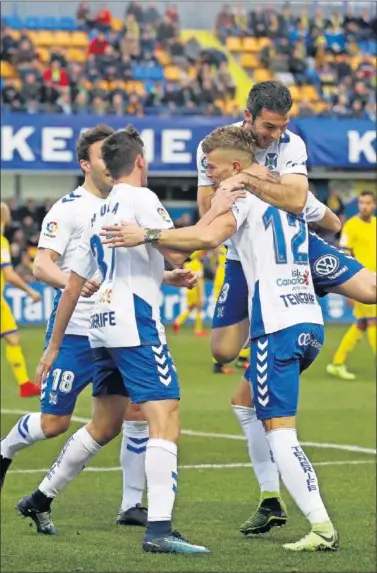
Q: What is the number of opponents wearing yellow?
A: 4